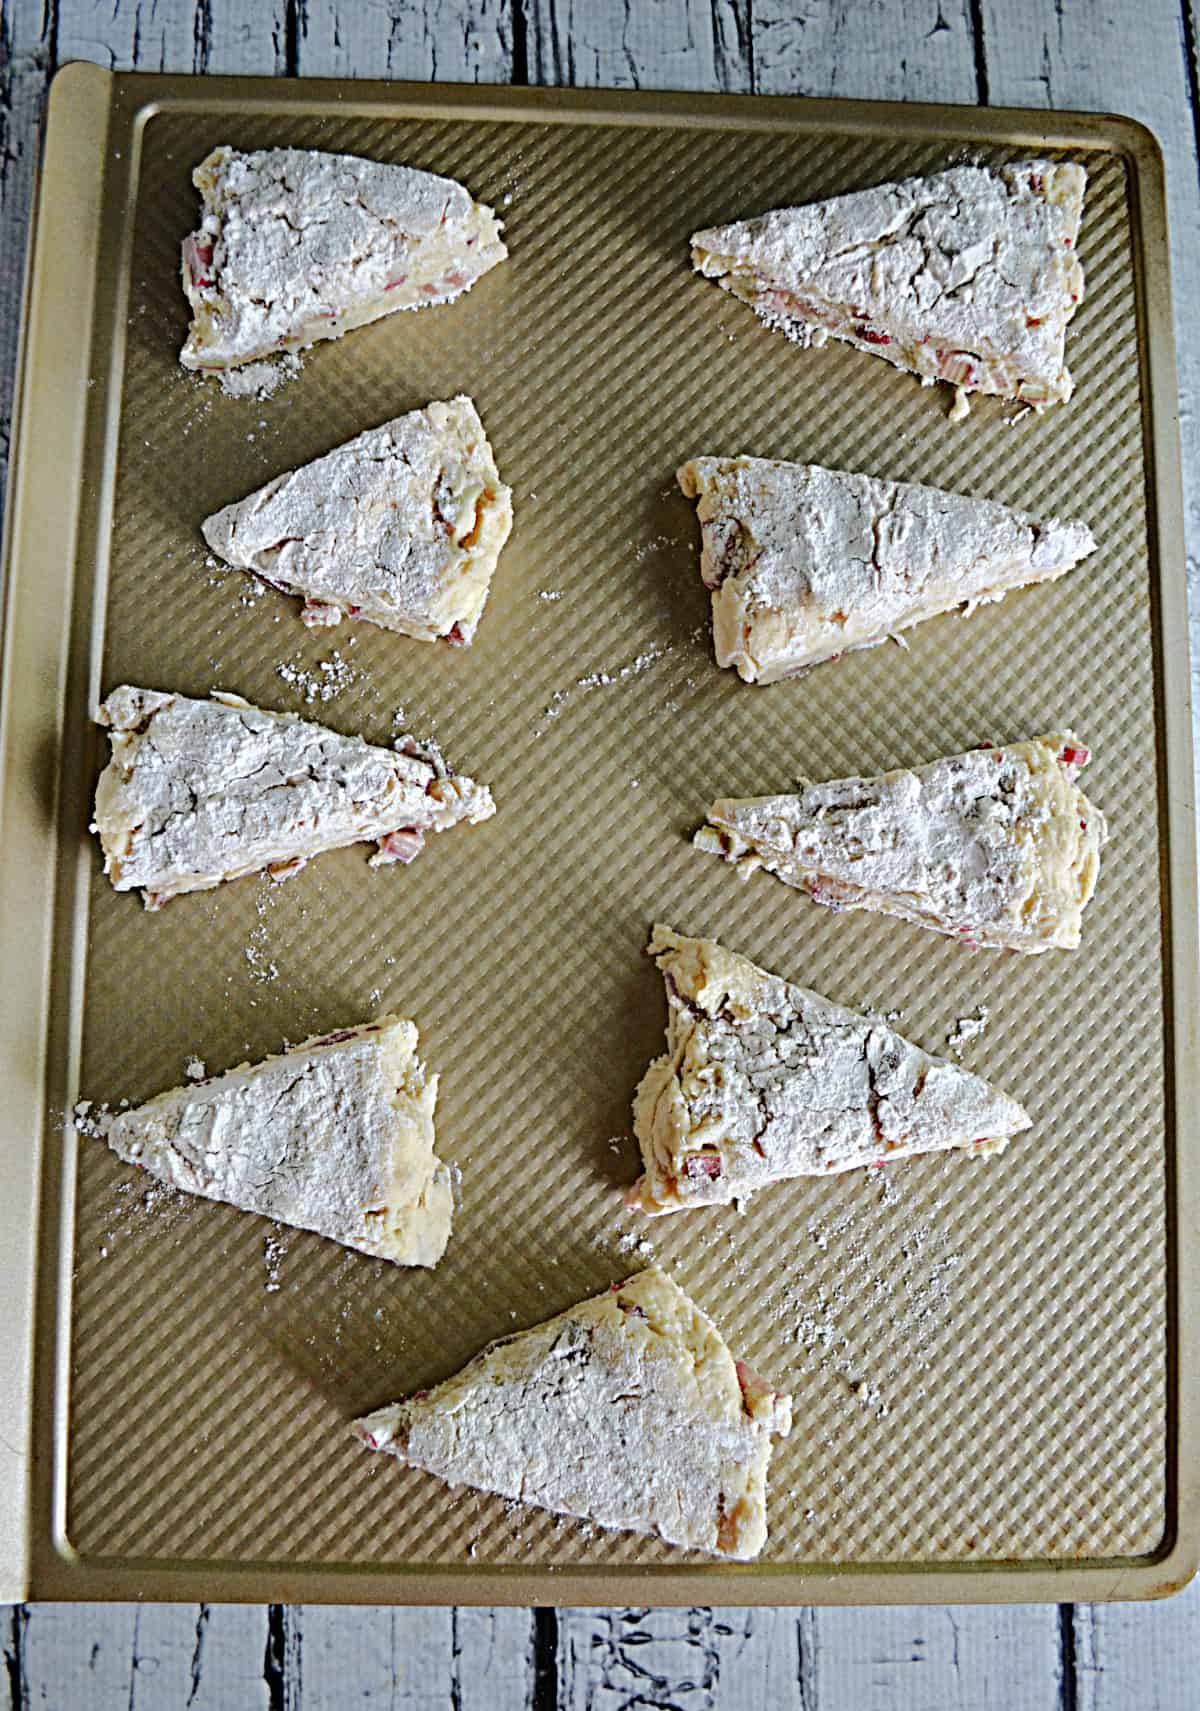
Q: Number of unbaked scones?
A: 9